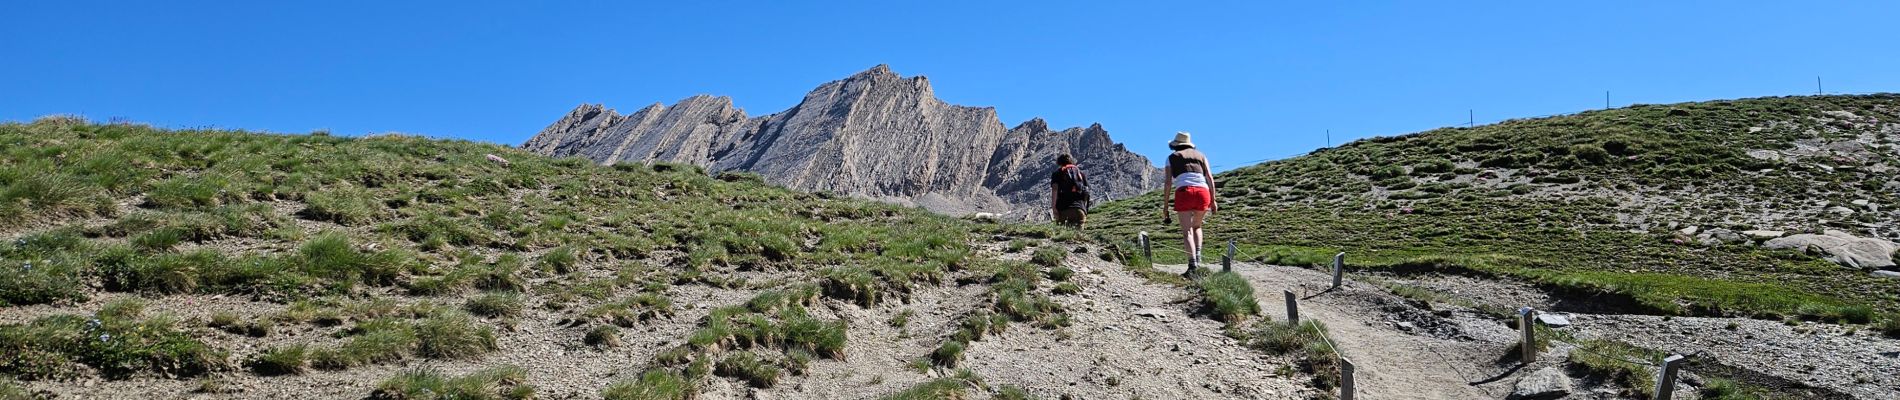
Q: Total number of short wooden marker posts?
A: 8